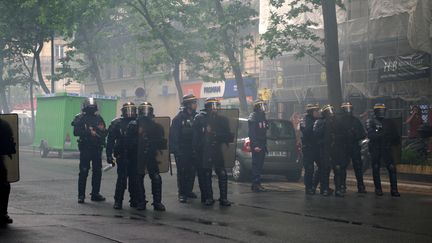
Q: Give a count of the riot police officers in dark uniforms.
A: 11